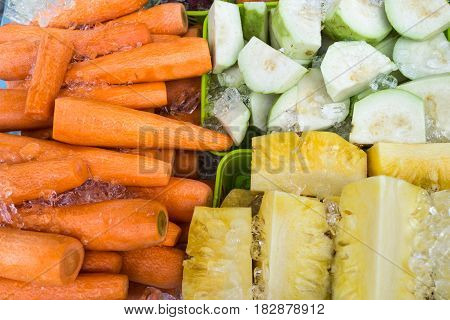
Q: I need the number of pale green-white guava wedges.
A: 13